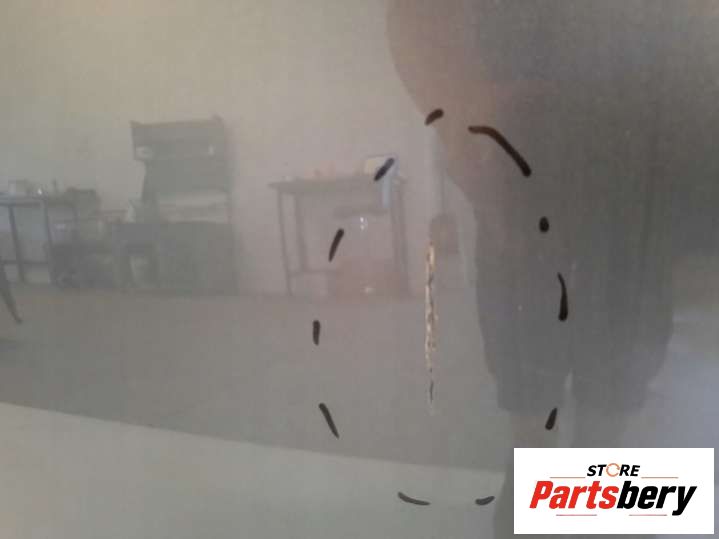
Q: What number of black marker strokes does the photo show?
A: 11